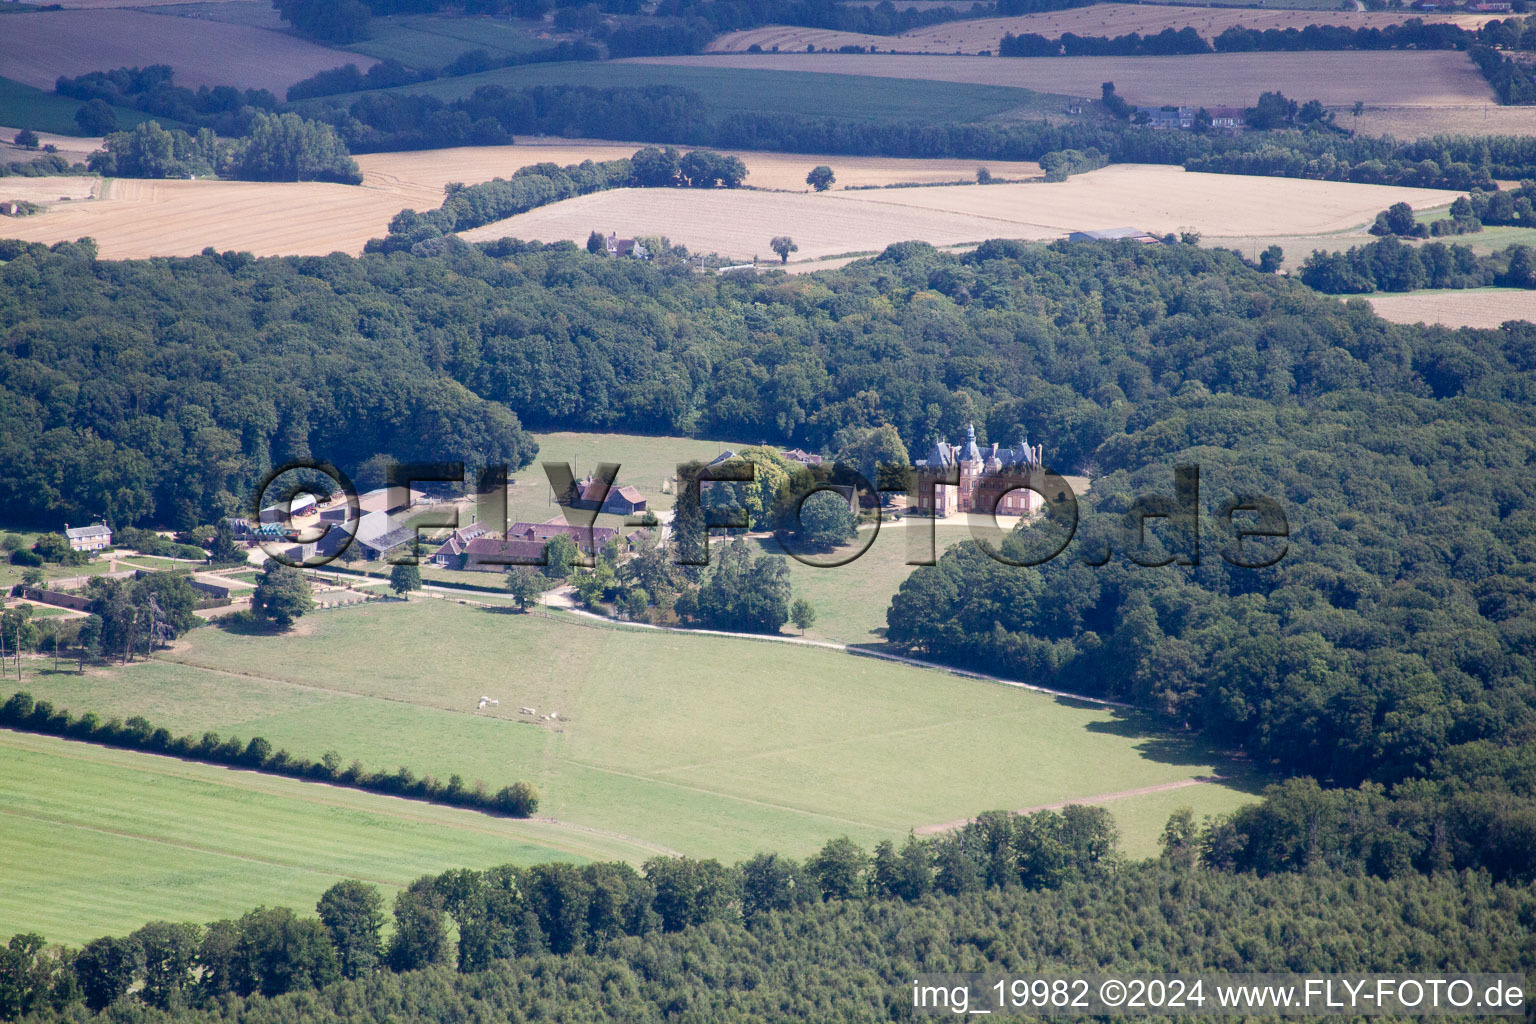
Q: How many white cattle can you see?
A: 6